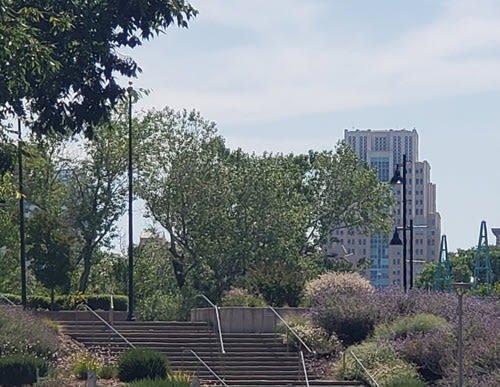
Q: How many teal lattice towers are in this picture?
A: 2